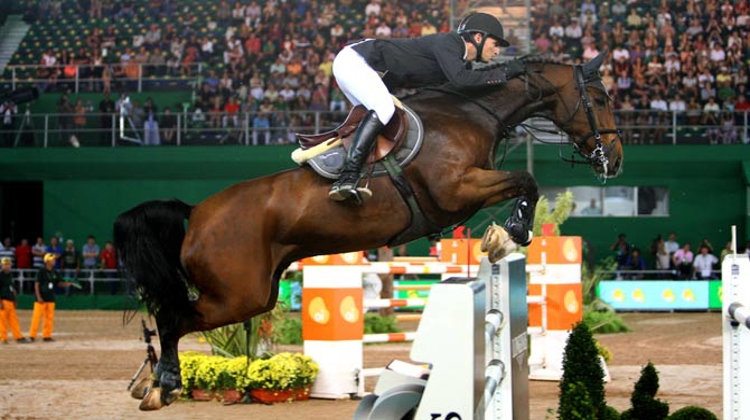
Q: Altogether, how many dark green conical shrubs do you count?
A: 2